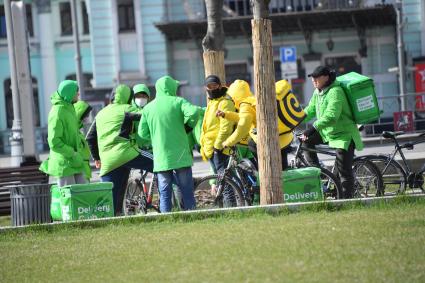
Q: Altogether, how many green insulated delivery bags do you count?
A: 4